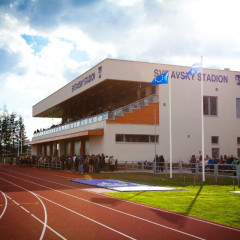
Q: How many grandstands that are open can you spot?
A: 1